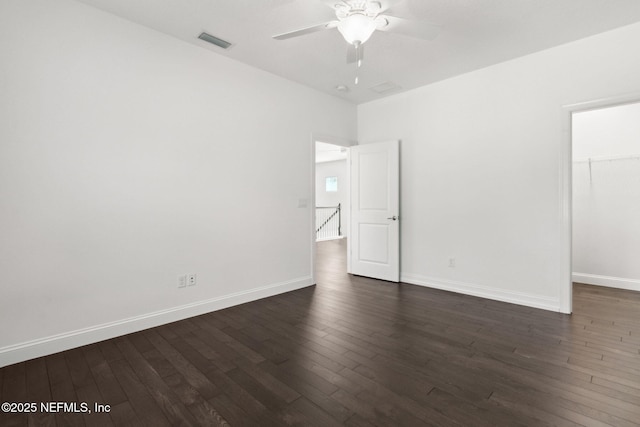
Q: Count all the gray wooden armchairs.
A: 0